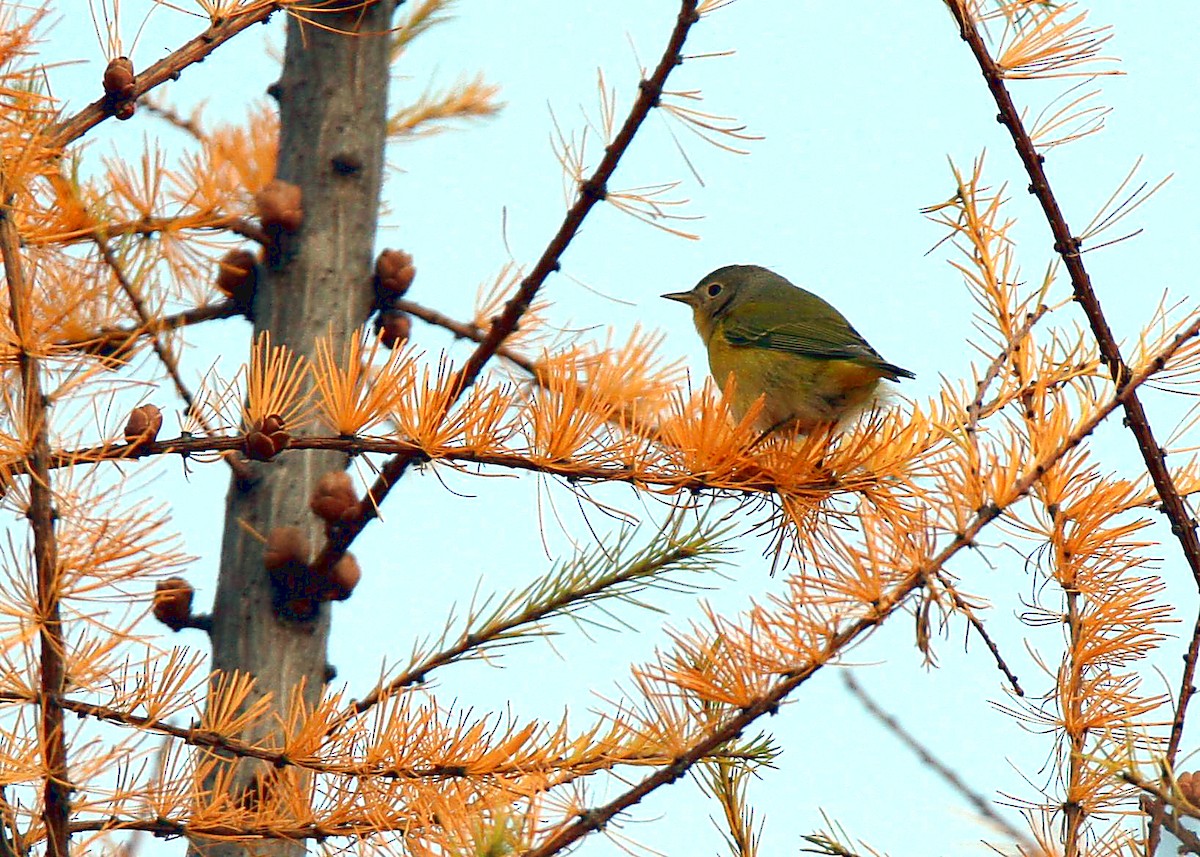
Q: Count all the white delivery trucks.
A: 0